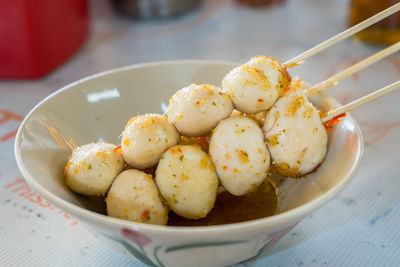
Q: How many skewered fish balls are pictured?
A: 8